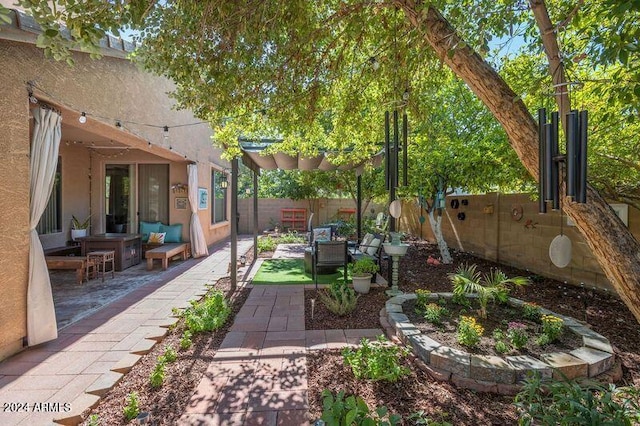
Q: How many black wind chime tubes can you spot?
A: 9